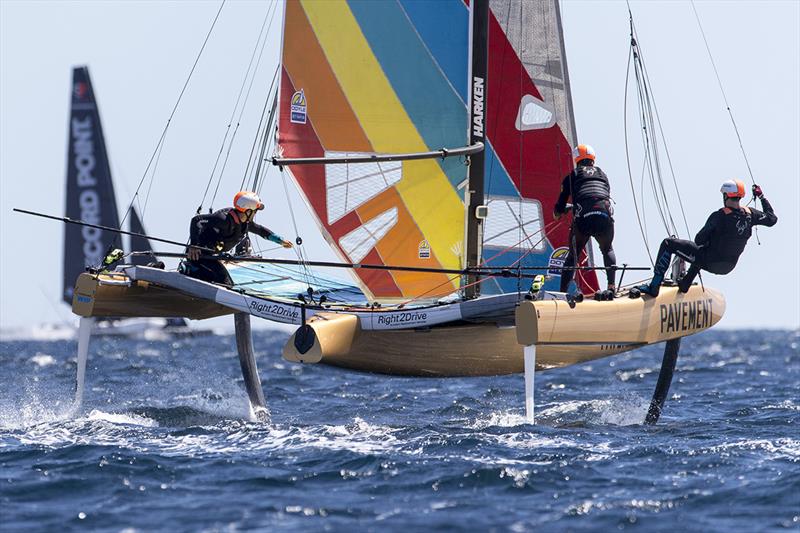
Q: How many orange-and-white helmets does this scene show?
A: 3